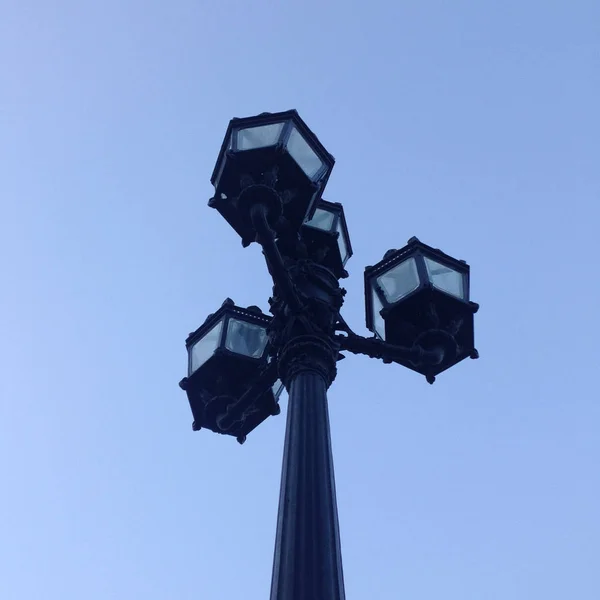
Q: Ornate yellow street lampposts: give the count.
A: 0